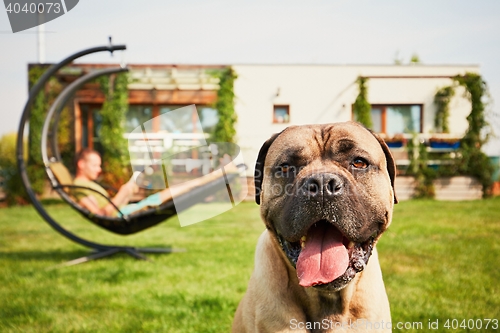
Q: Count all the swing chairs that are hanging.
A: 1